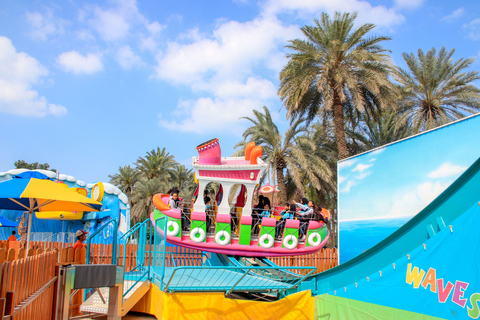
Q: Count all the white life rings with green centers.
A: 6